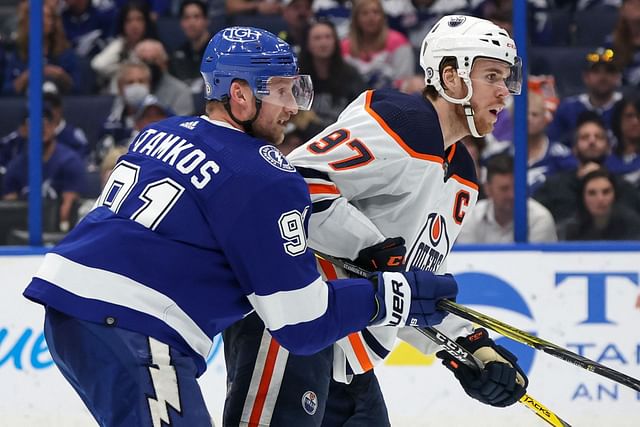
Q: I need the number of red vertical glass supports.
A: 0